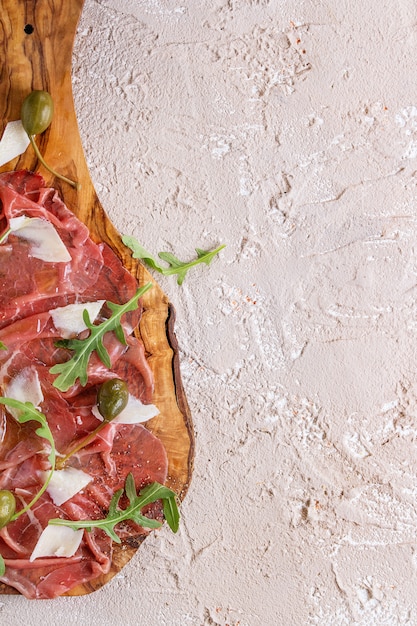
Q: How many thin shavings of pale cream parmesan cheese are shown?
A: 7